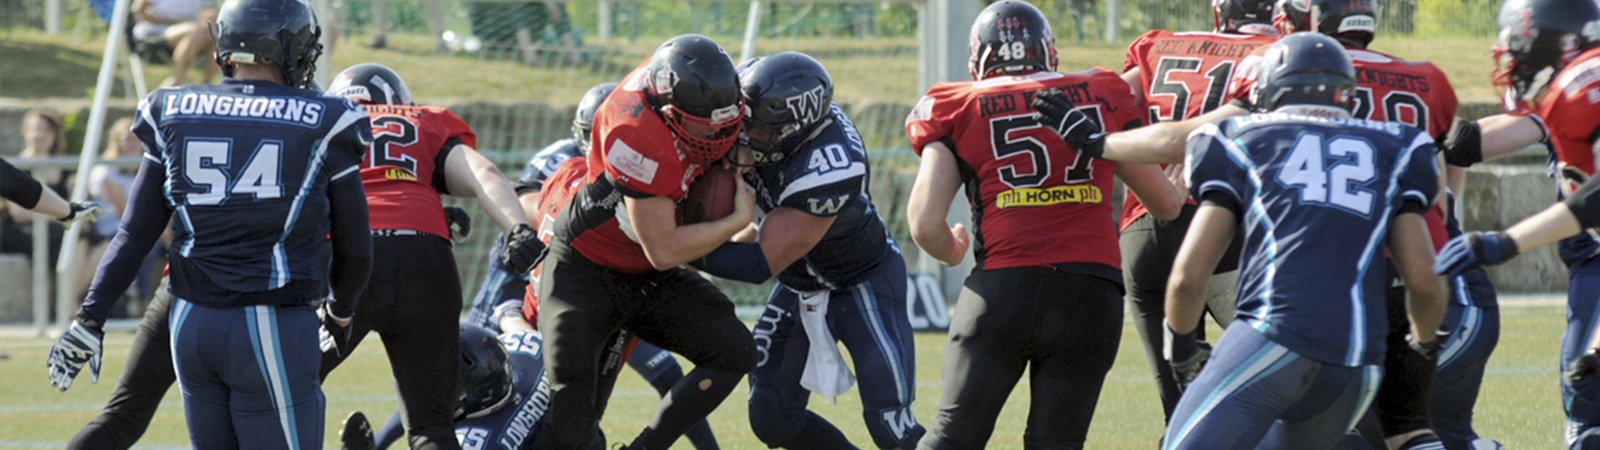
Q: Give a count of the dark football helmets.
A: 11